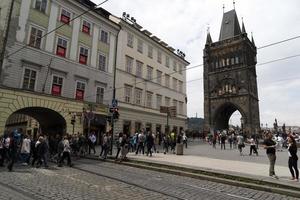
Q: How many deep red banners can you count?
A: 6